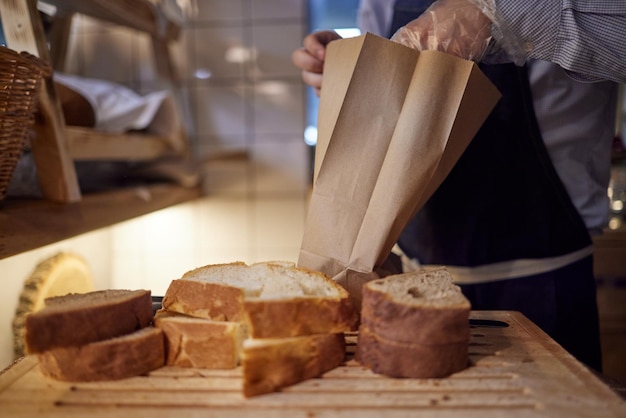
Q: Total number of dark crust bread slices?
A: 4